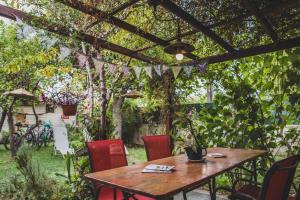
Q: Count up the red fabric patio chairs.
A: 3